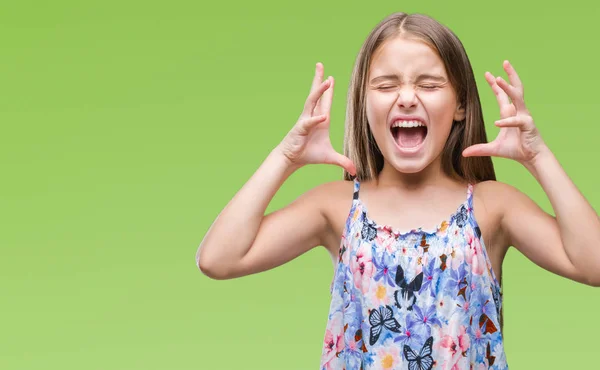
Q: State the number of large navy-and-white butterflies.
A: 3